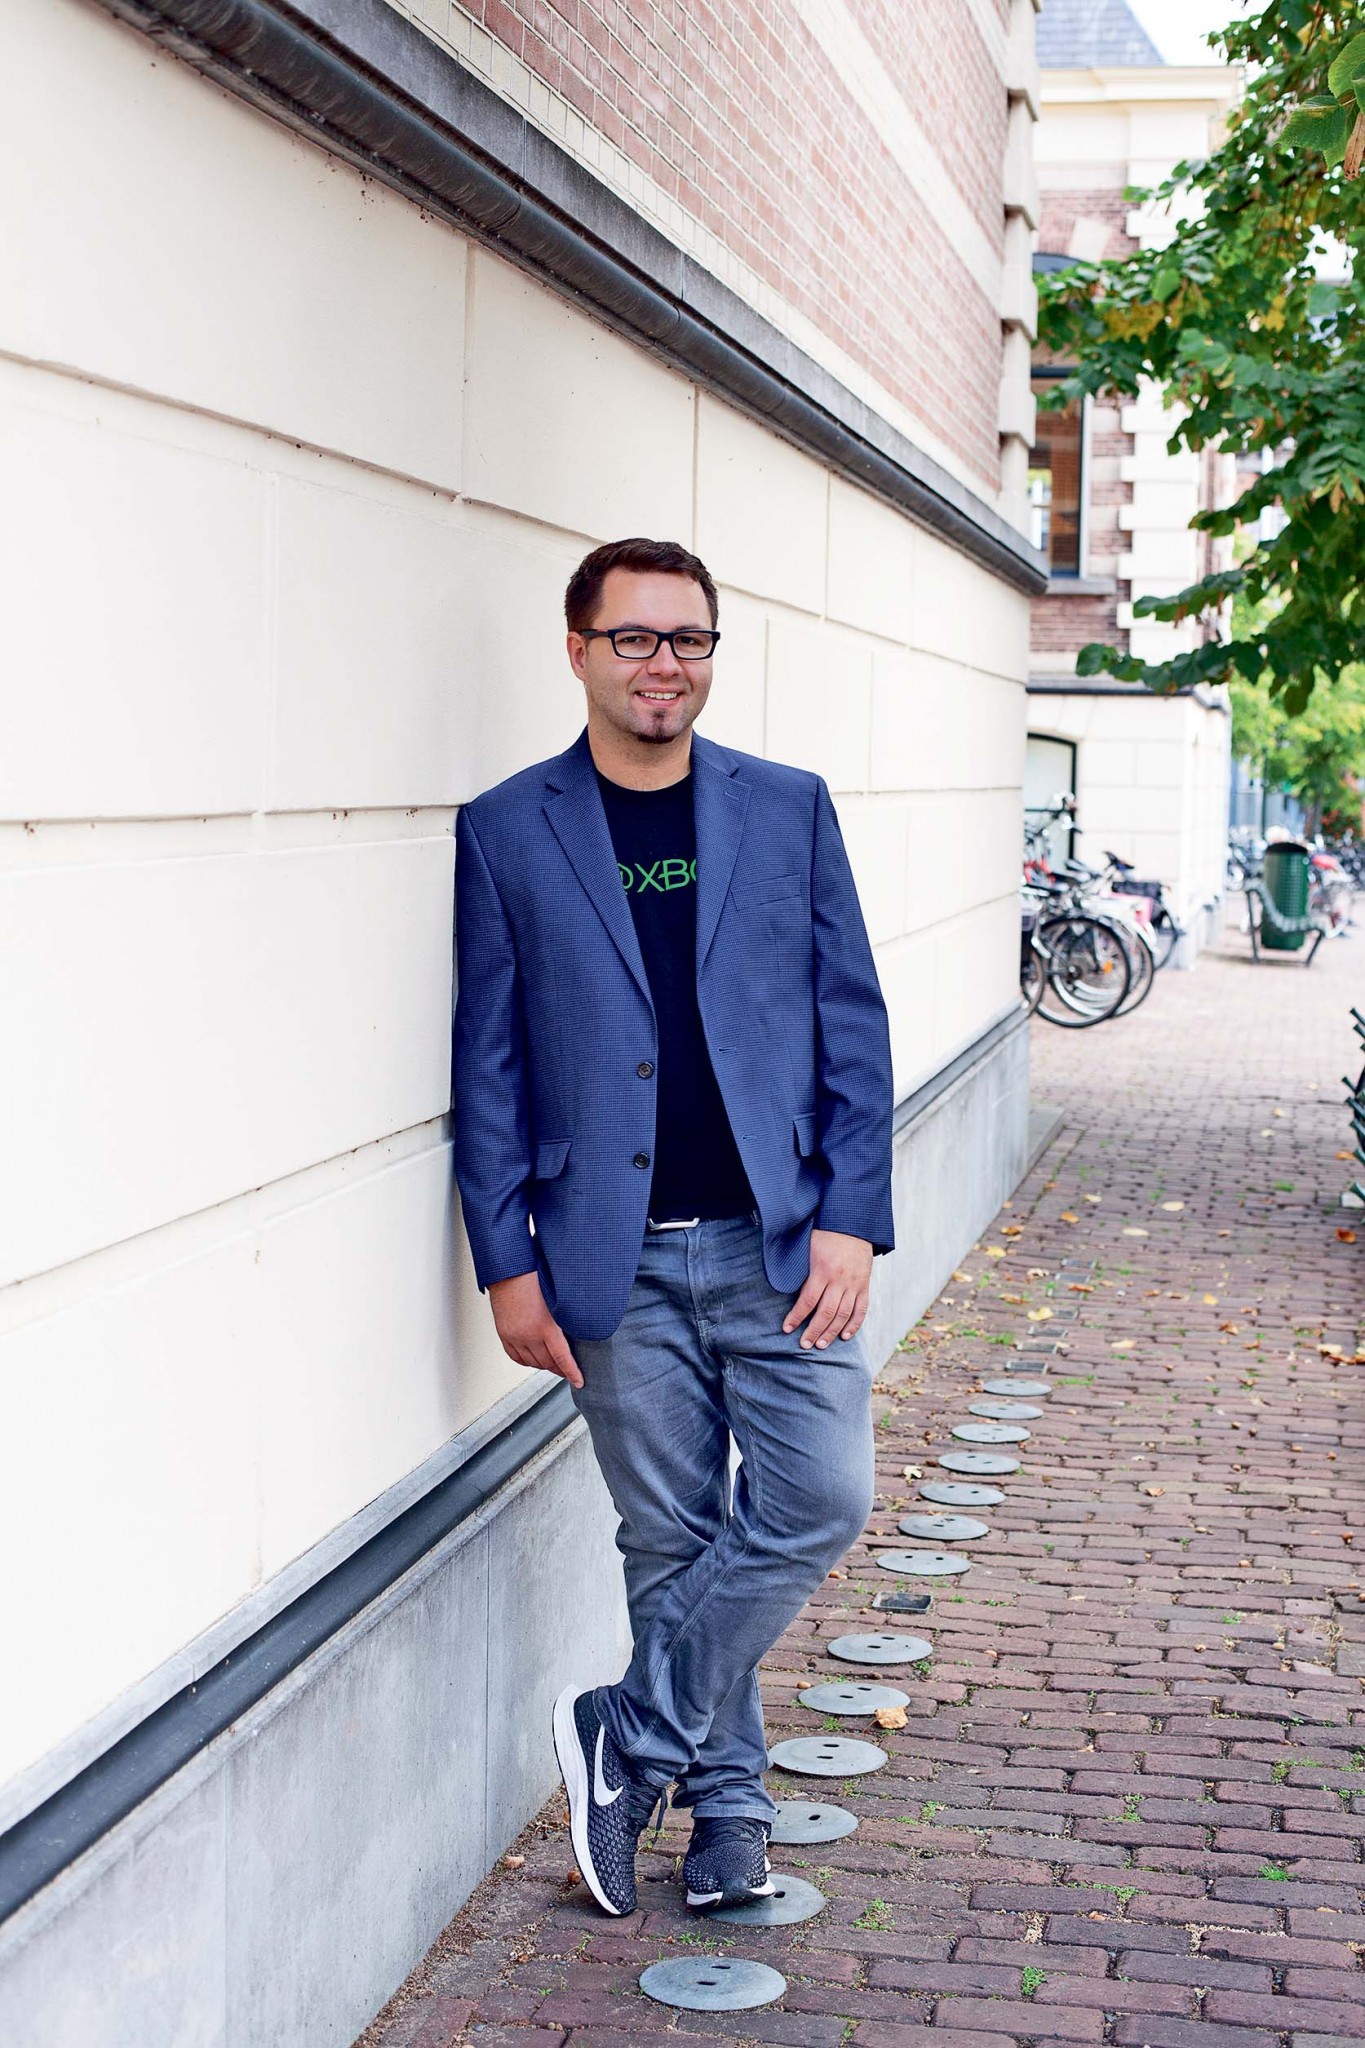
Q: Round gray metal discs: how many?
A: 13